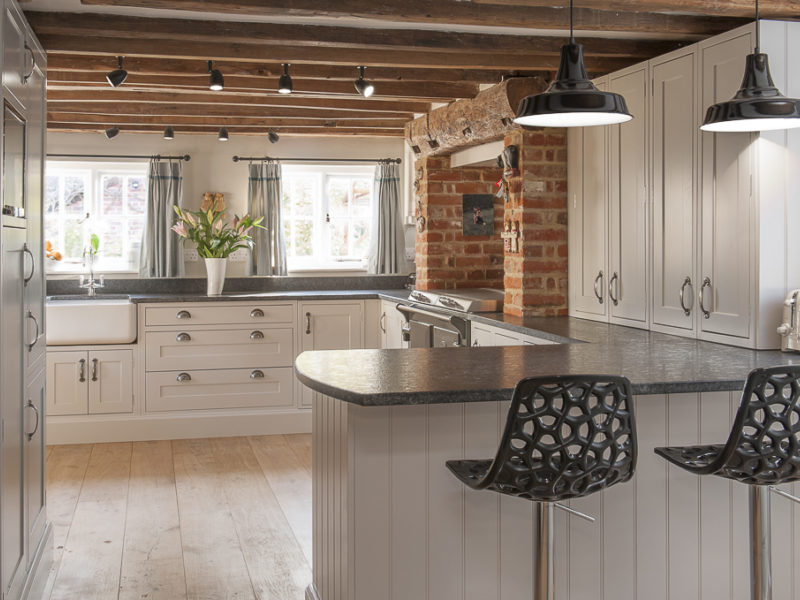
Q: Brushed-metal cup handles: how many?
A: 6